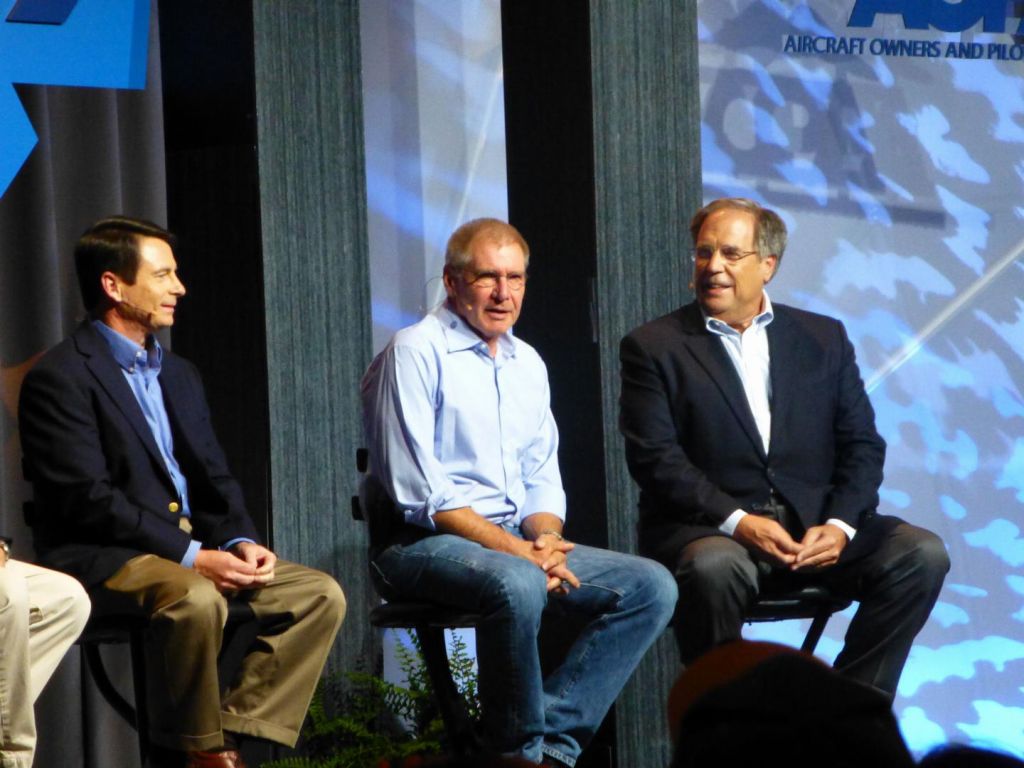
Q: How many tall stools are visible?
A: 3